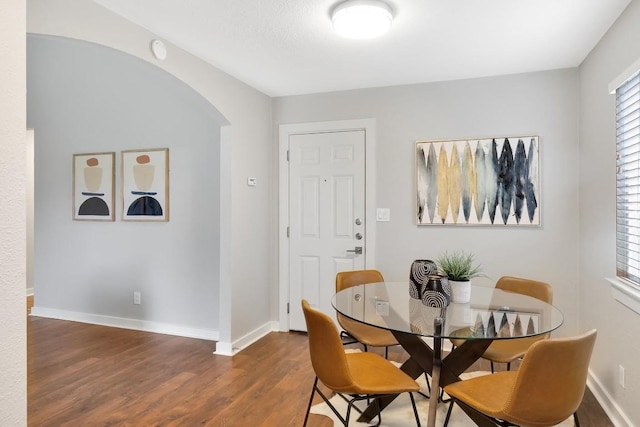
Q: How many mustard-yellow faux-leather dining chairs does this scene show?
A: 4